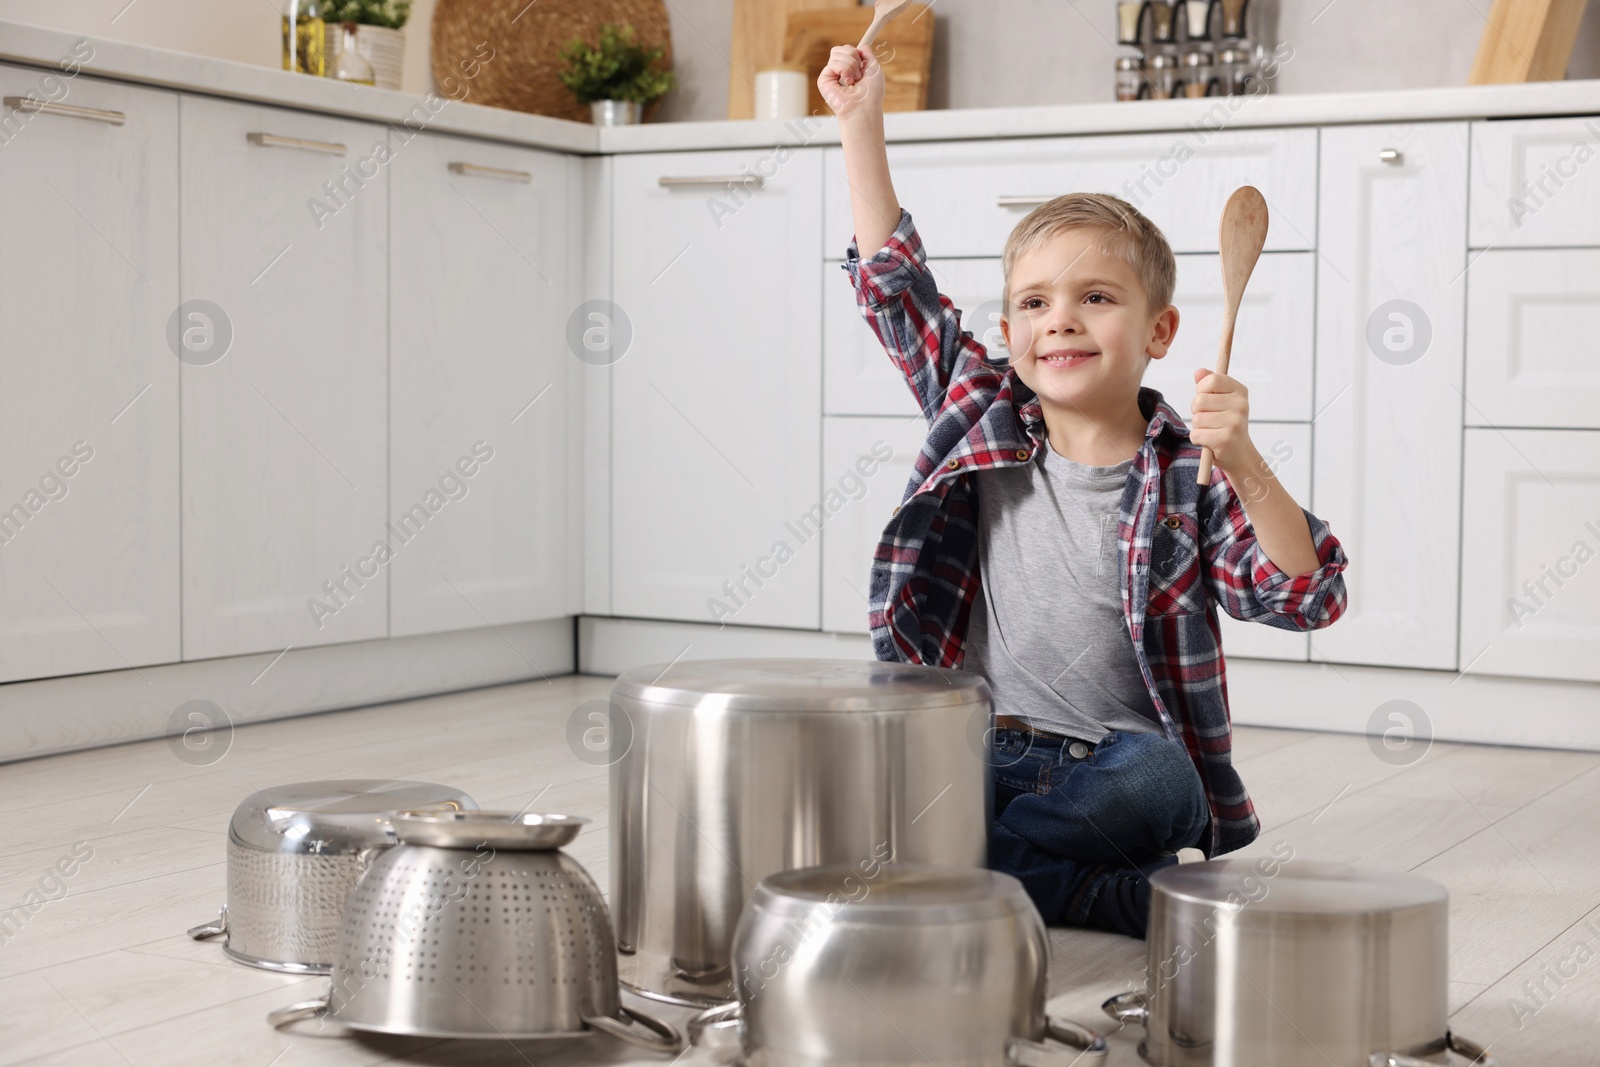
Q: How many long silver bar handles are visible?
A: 5